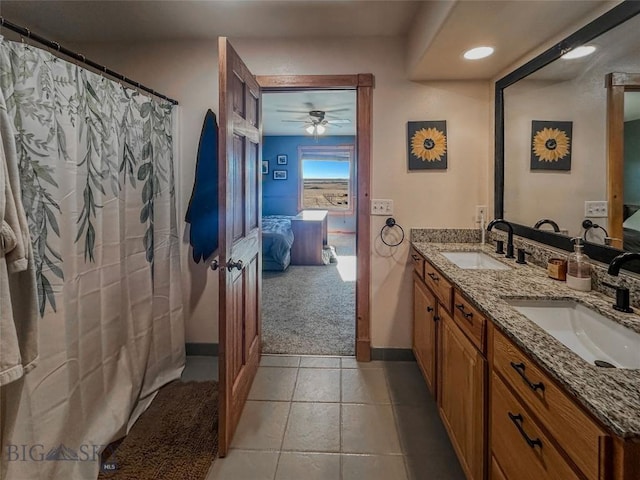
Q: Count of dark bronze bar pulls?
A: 5